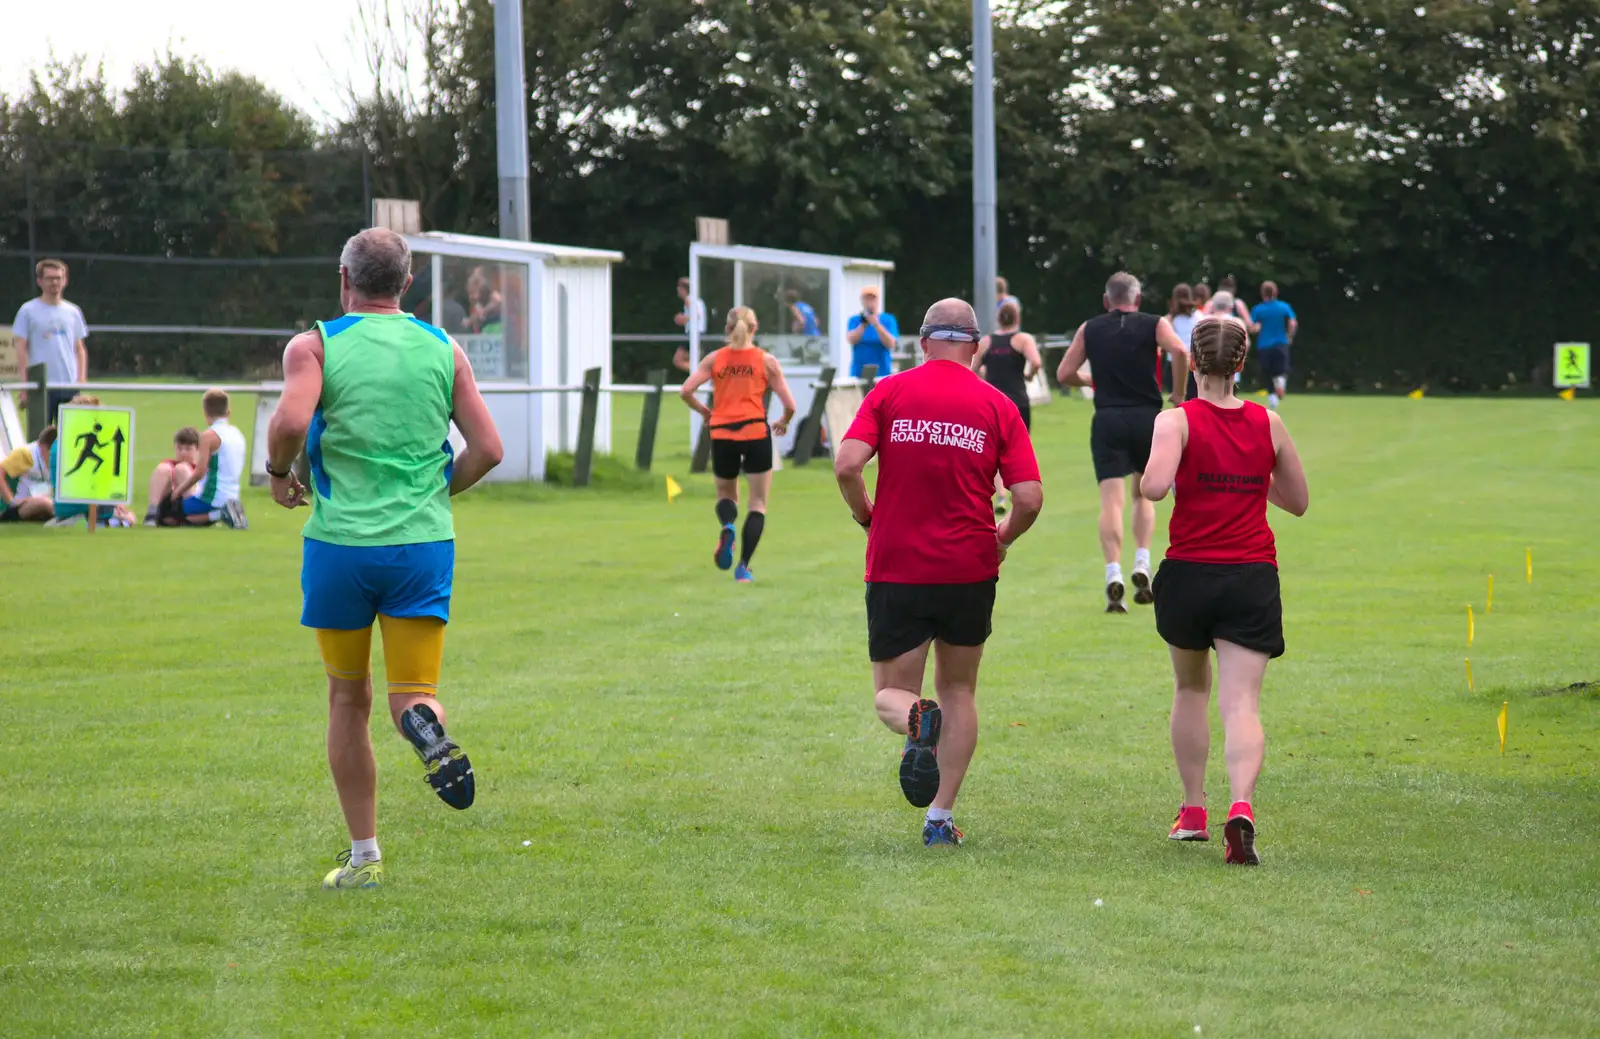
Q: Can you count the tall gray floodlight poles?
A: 2